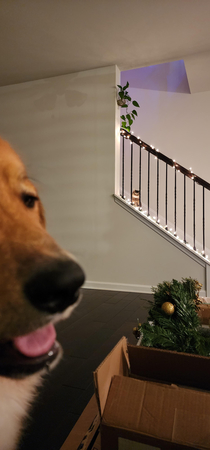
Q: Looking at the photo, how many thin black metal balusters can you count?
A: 10